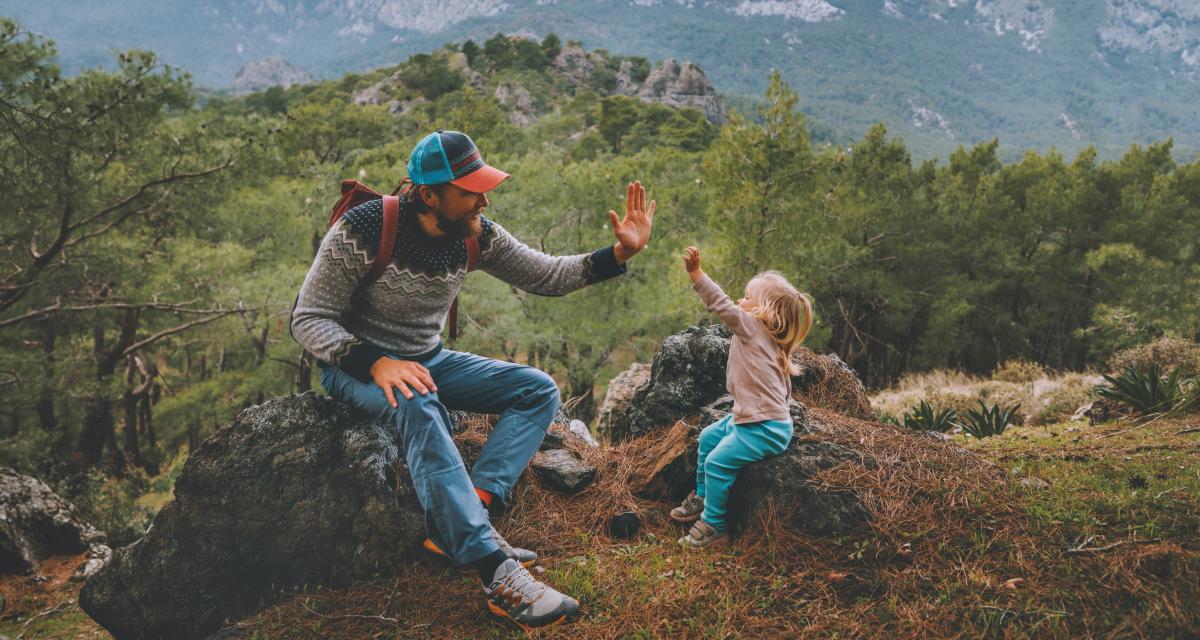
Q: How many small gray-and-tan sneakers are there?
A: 2